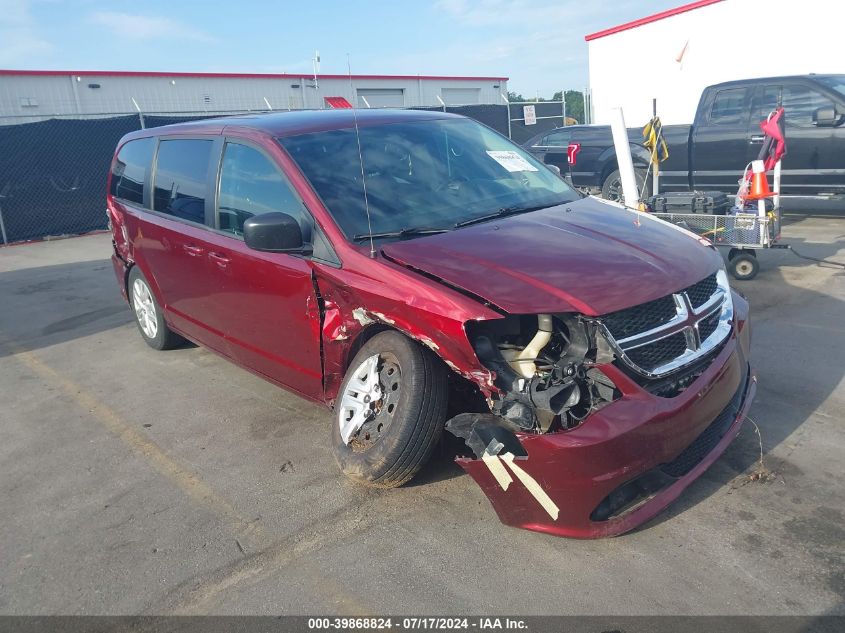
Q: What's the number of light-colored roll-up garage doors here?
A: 2